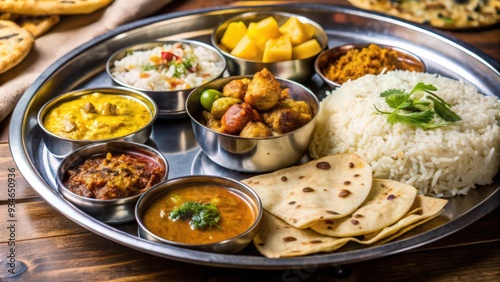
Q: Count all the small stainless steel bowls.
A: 7